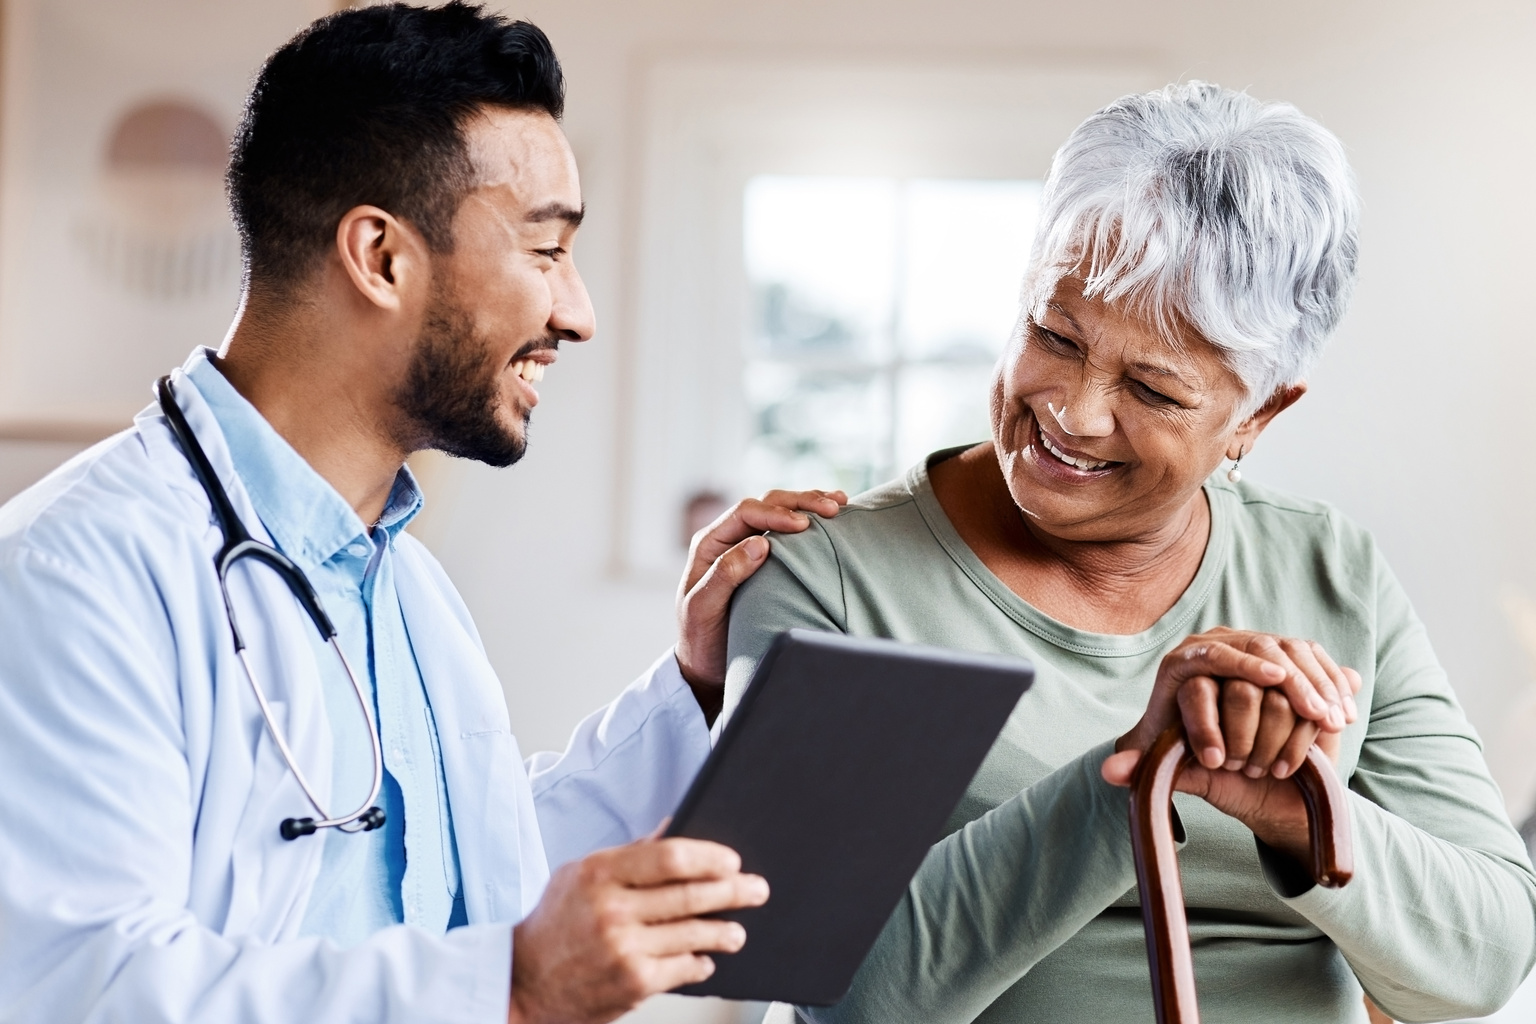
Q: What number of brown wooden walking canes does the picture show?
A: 1